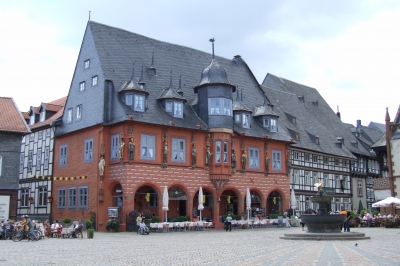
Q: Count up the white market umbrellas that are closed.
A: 4